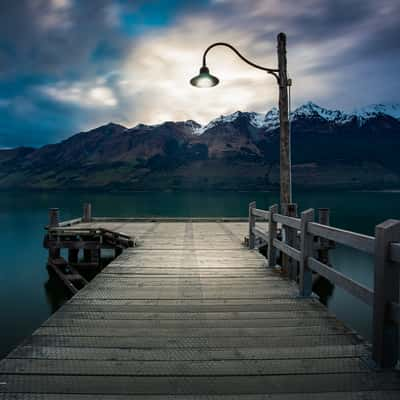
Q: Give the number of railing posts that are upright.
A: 4